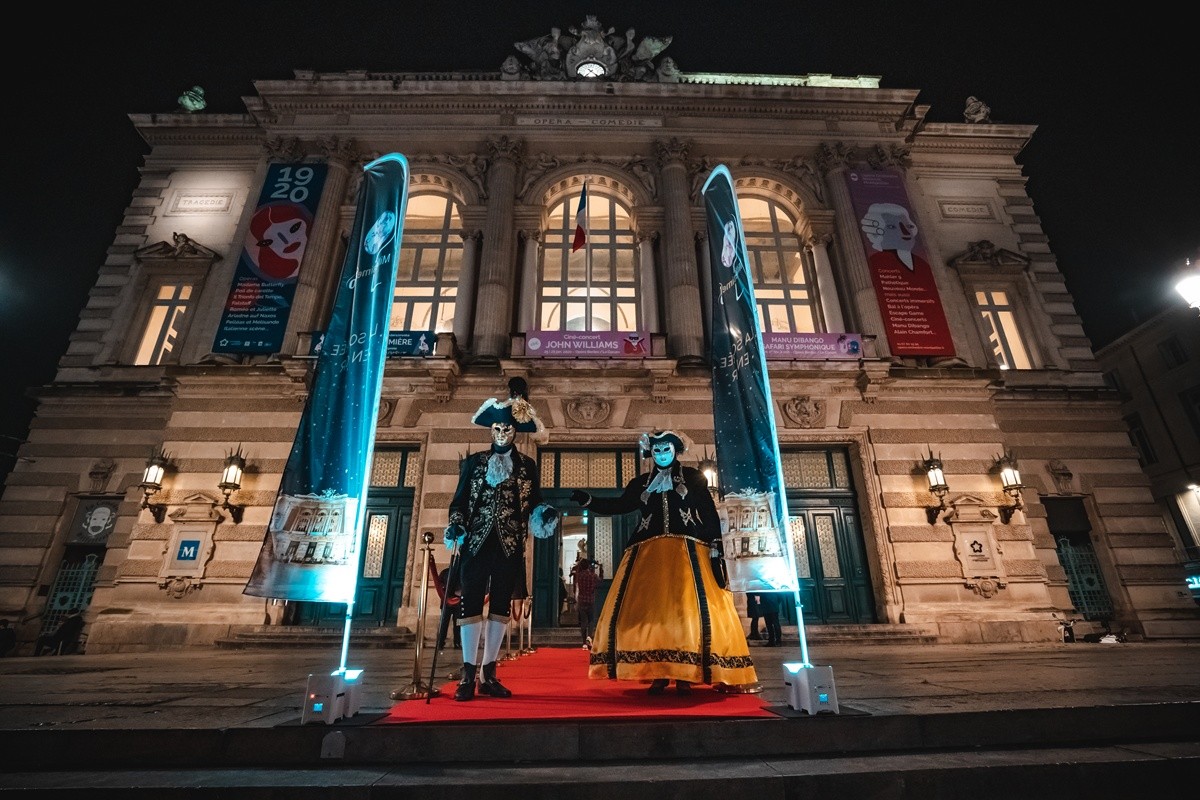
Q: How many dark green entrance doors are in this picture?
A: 3